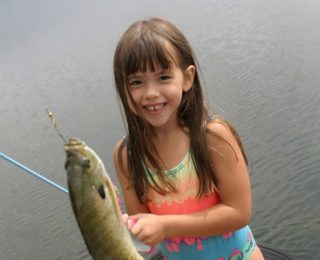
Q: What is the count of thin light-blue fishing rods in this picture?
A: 1